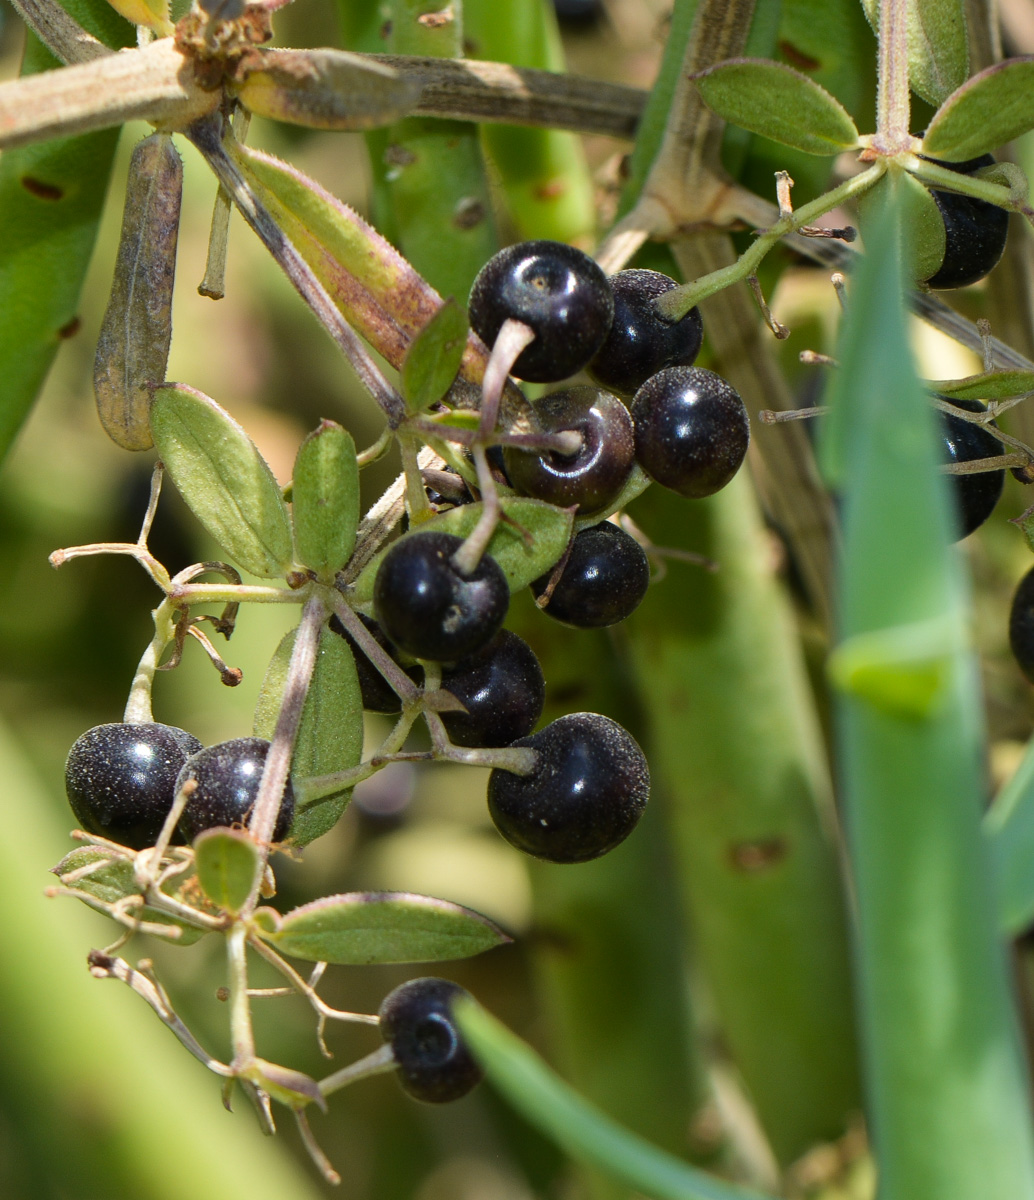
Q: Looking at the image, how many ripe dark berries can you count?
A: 15